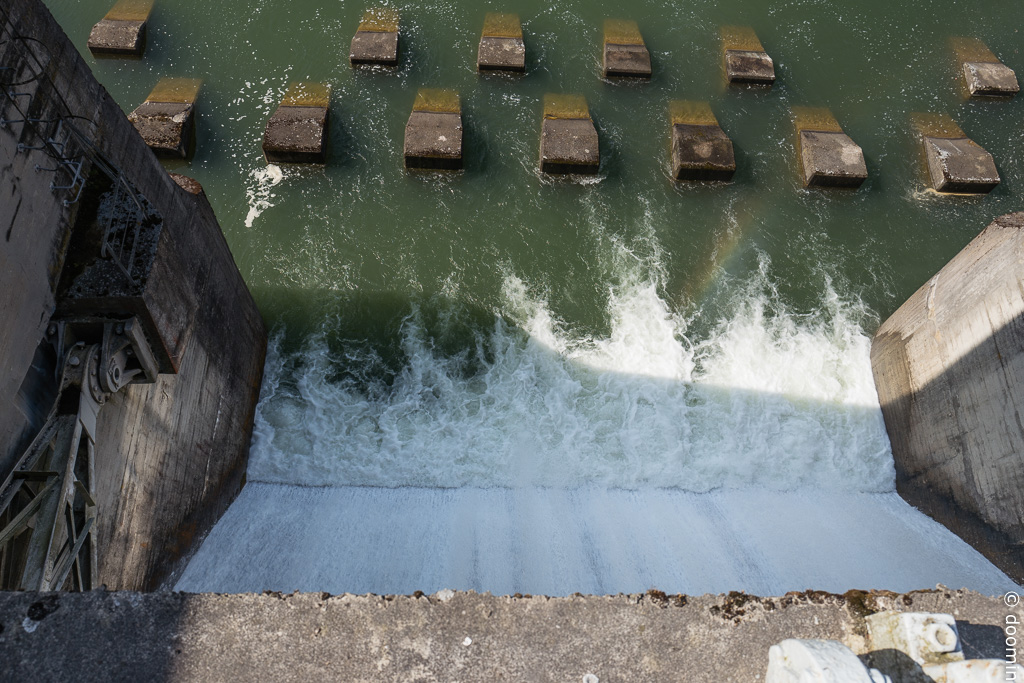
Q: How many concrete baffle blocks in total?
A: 13